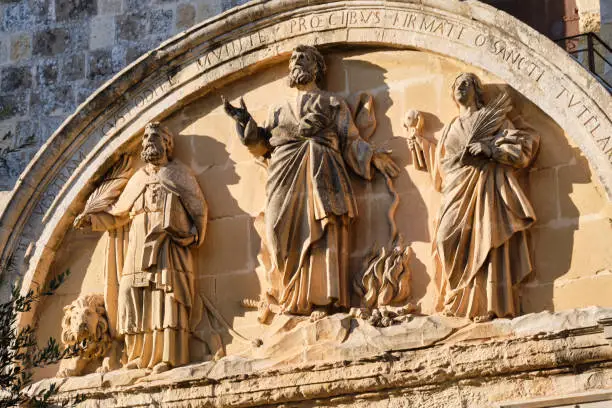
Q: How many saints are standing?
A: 3